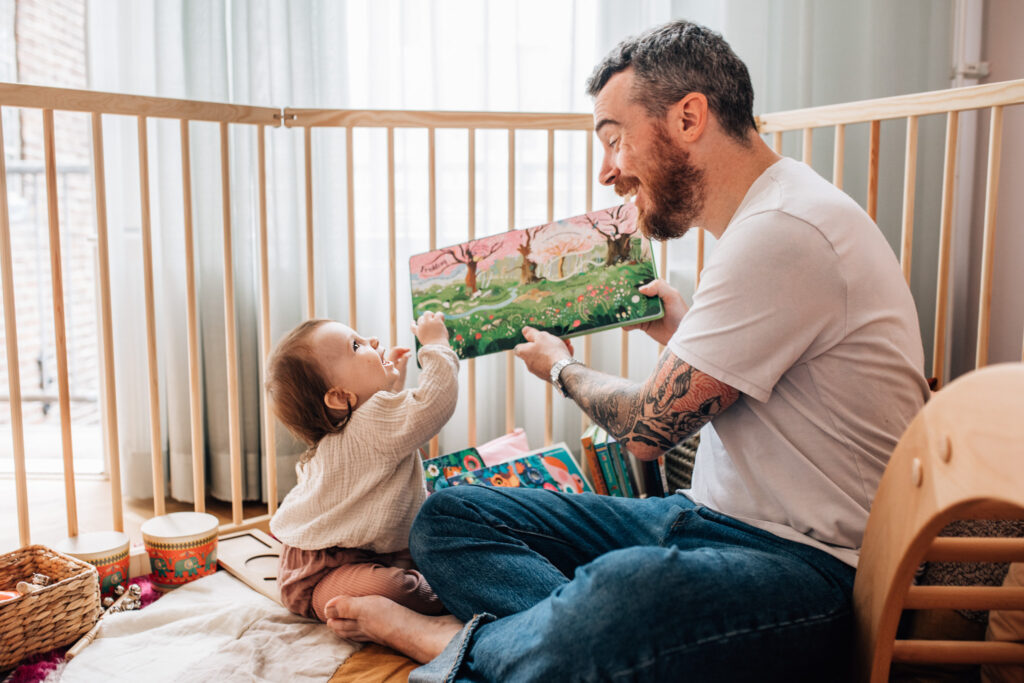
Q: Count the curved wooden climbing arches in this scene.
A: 1